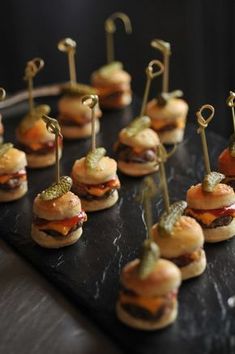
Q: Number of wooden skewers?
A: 12